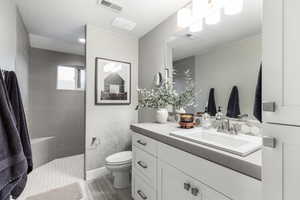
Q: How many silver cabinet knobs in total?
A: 4